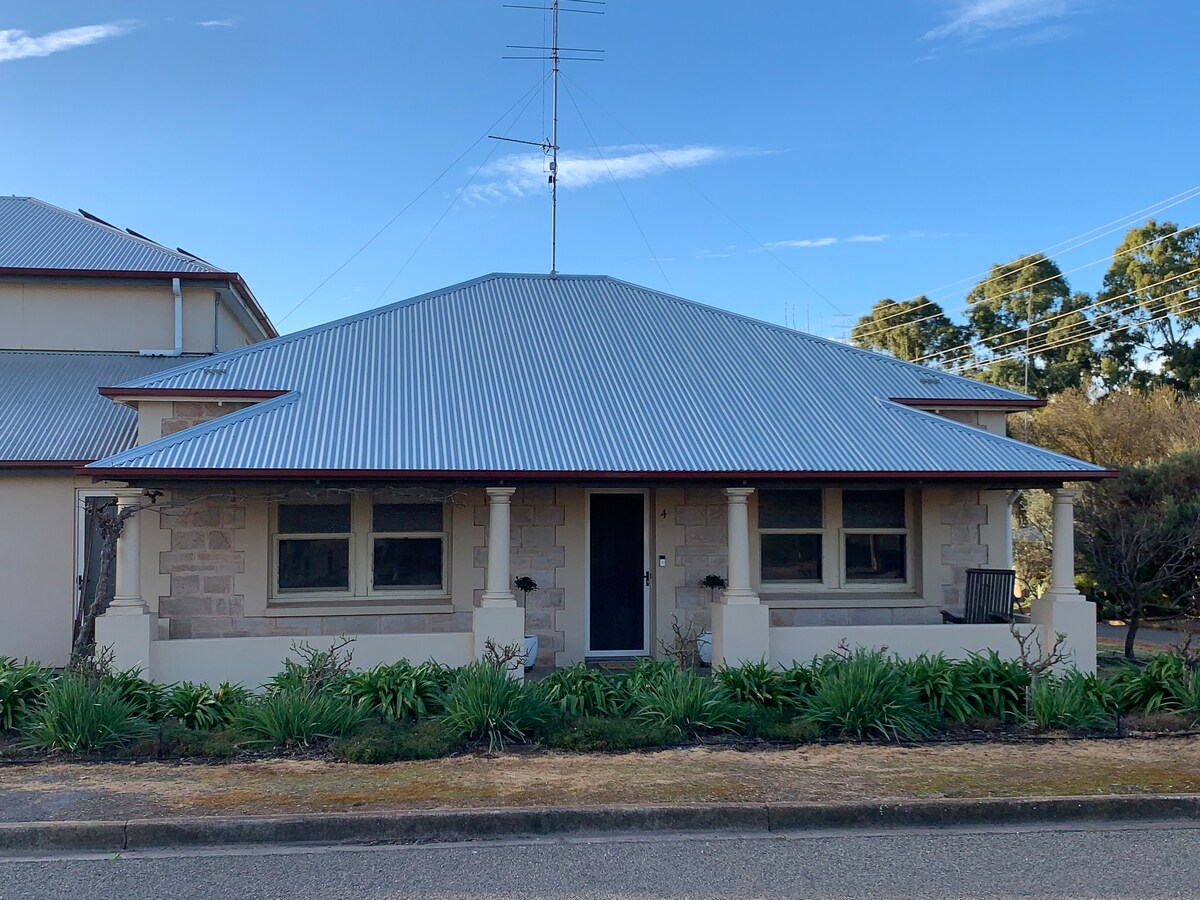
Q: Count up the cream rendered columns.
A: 4